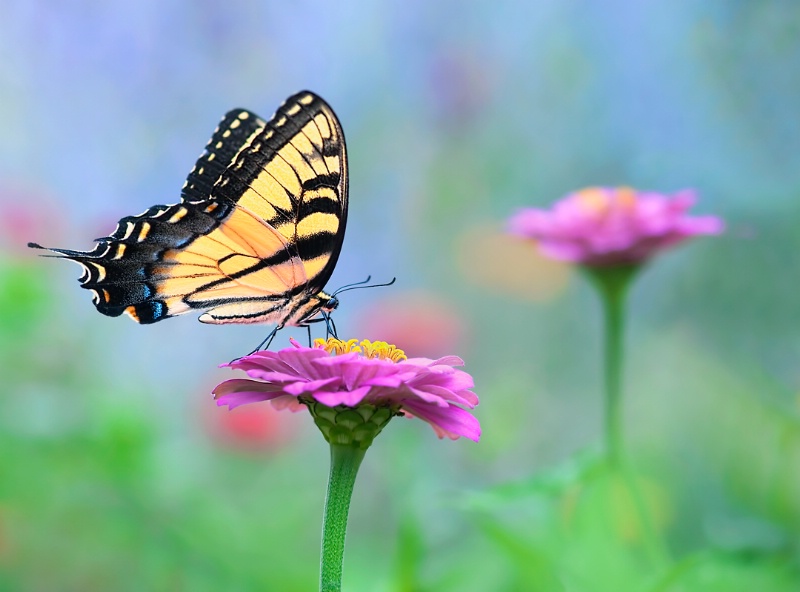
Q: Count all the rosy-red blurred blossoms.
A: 3